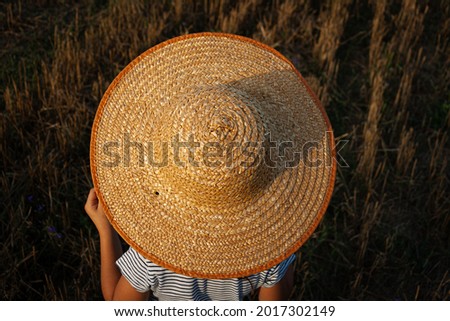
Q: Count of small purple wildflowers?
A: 4